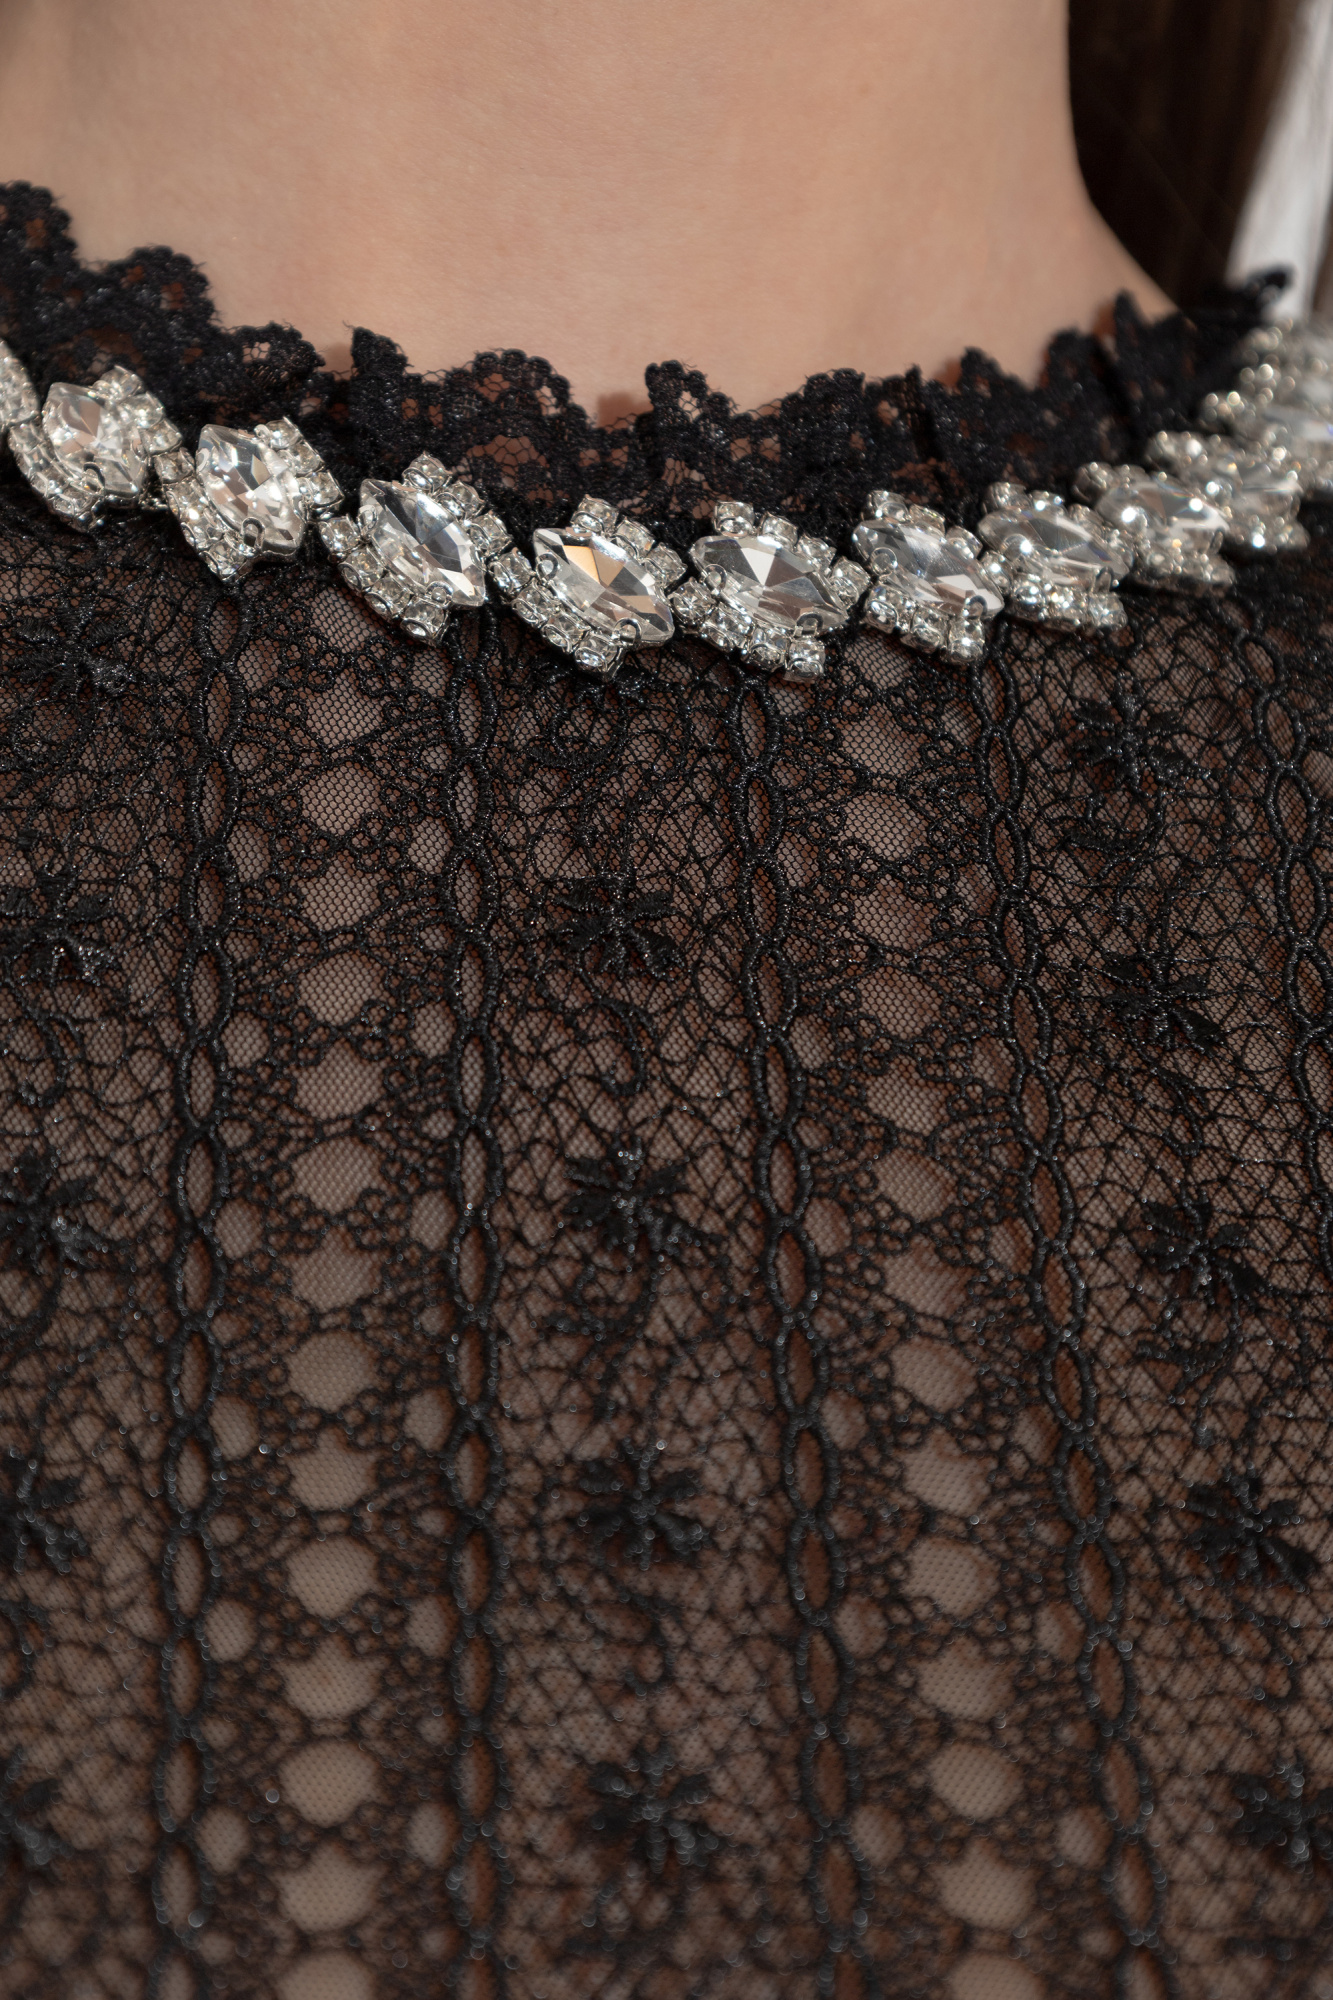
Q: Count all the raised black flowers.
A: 14